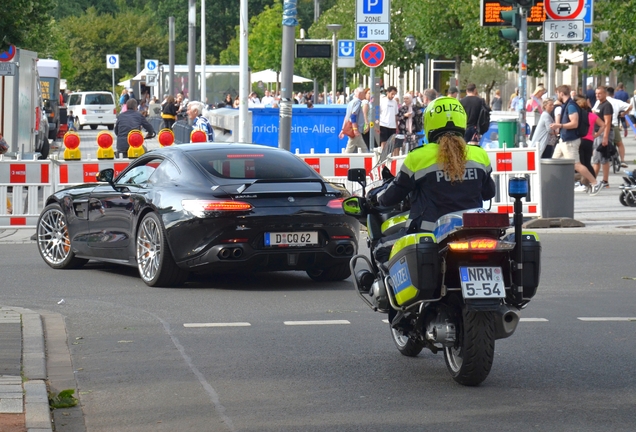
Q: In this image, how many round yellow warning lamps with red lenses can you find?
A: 5